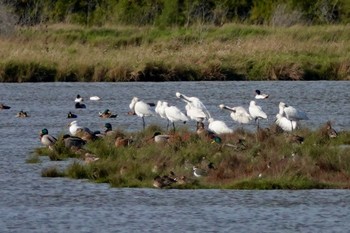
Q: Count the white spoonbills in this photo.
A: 10